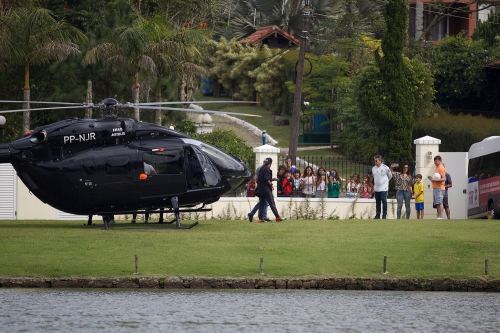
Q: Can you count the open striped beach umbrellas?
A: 0